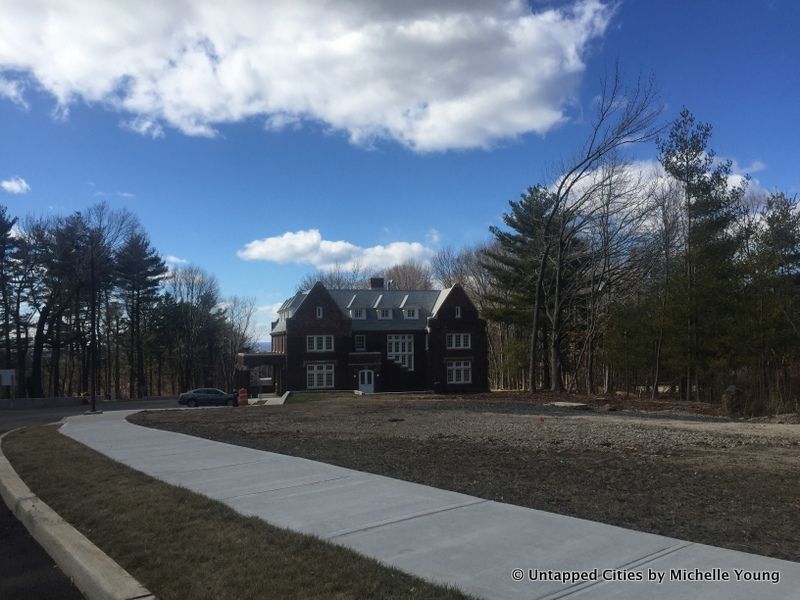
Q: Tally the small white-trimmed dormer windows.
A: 3